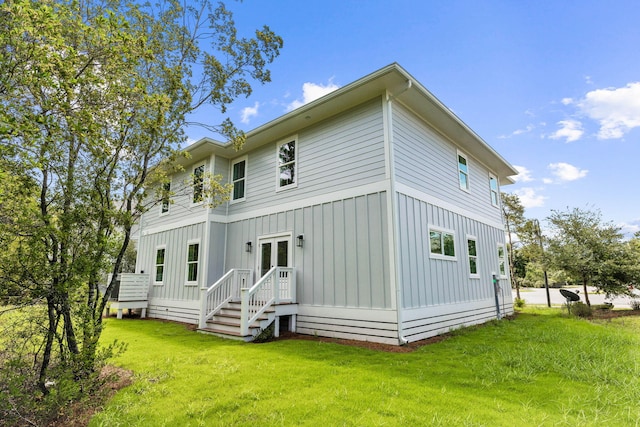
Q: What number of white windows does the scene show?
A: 11